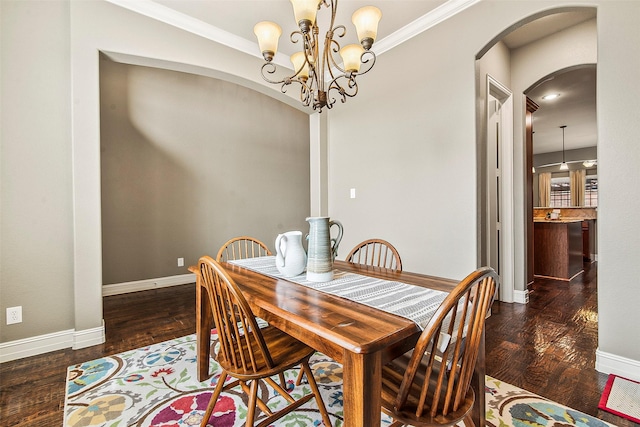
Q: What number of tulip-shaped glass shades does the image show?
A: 5